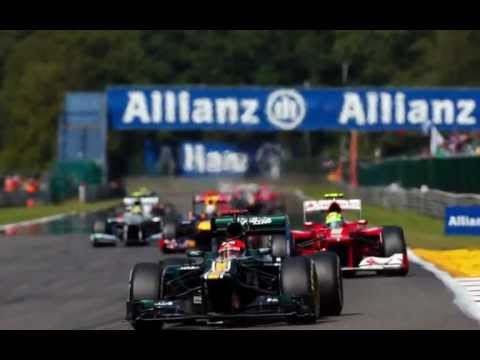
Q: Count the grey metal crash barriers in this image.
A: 2